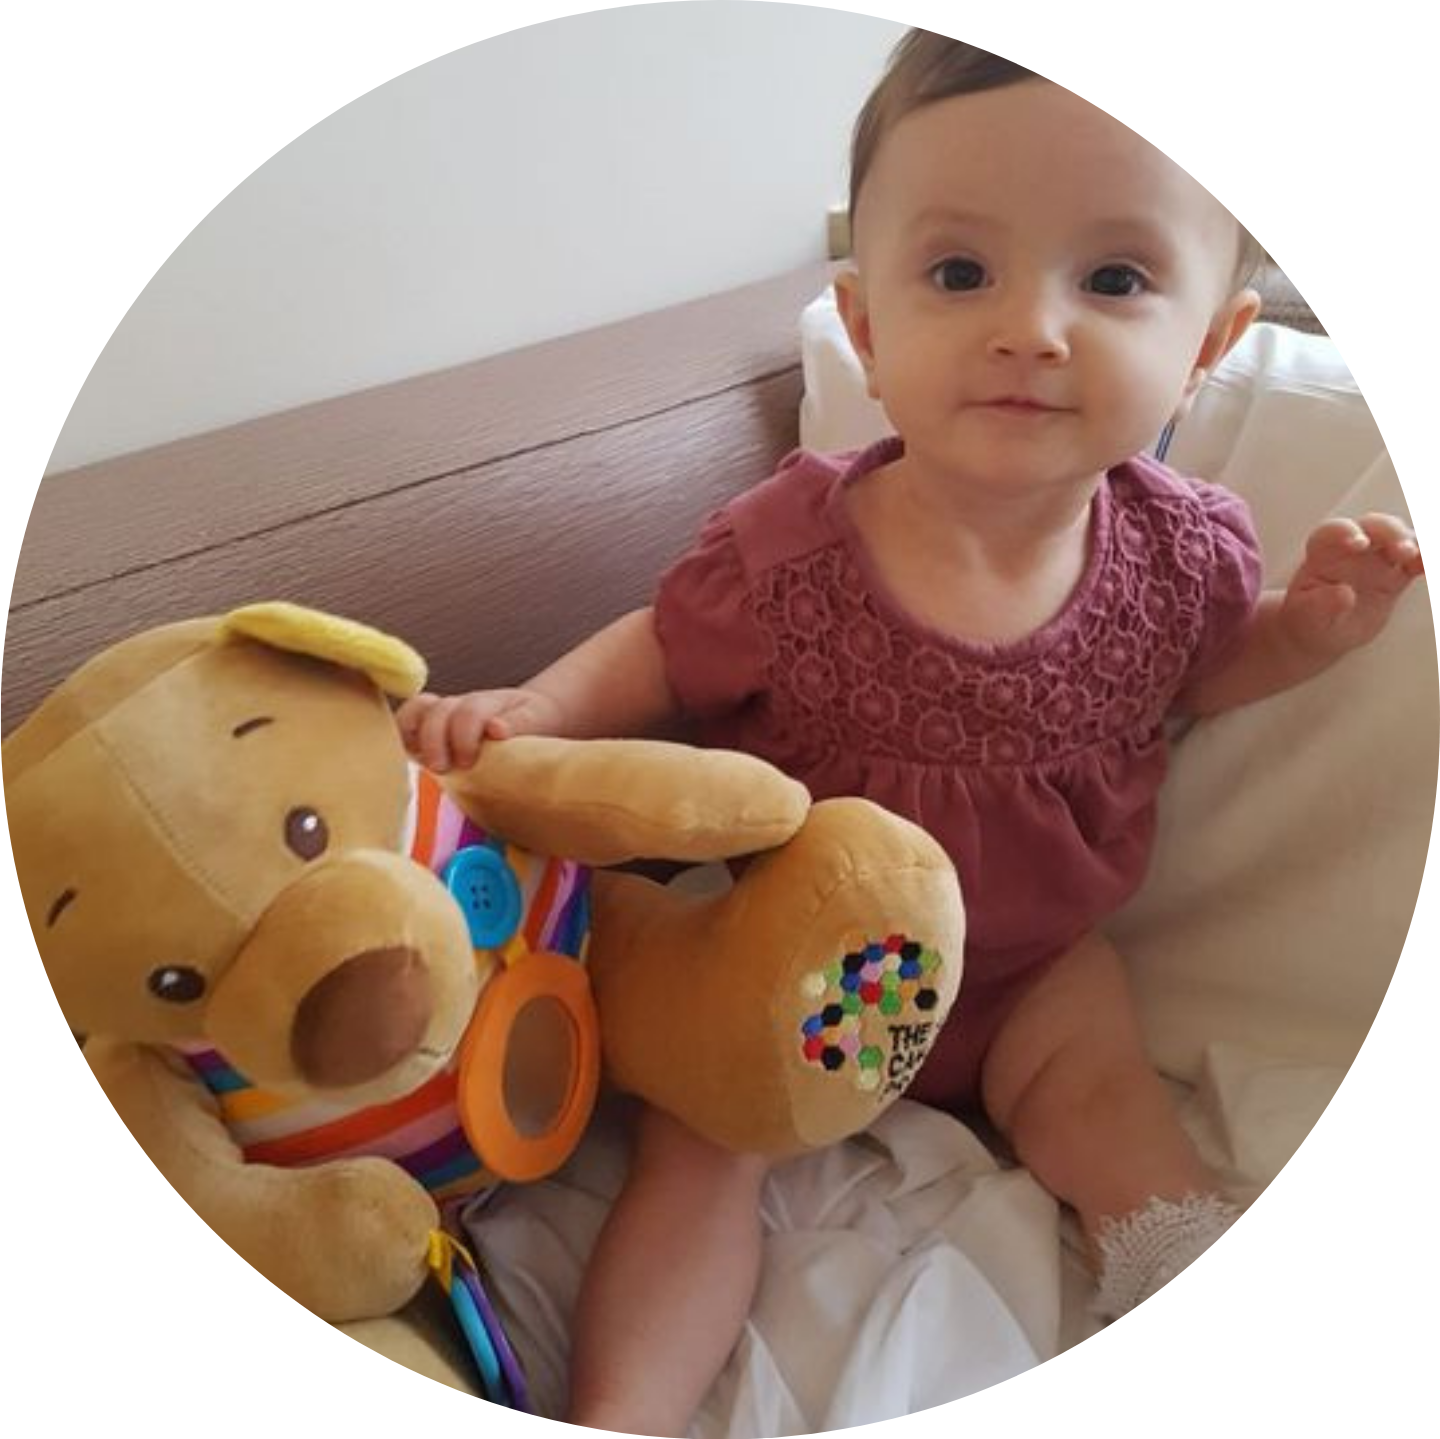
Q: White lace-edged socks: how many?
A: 1